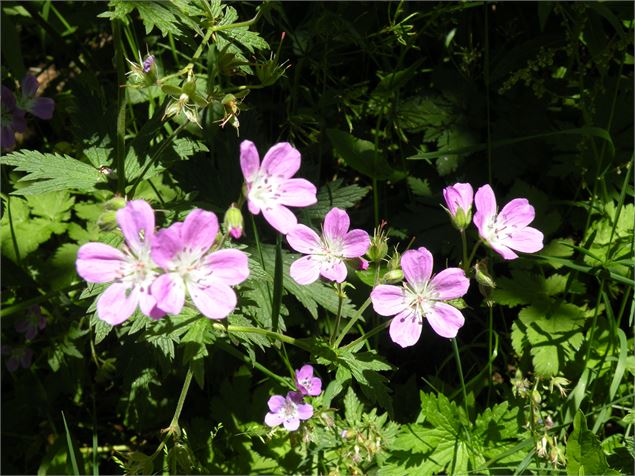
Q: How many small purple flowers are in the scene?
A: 2